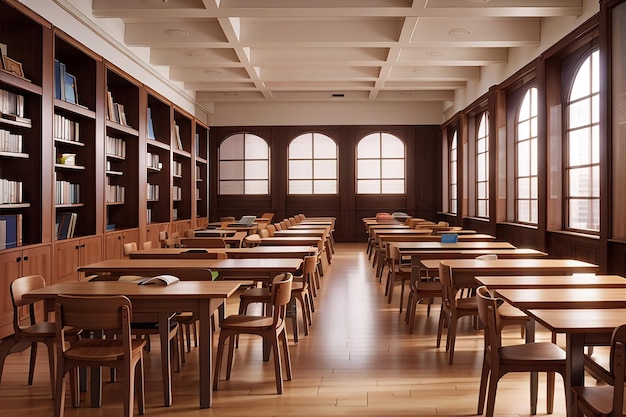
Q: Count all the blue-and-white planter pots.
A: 0